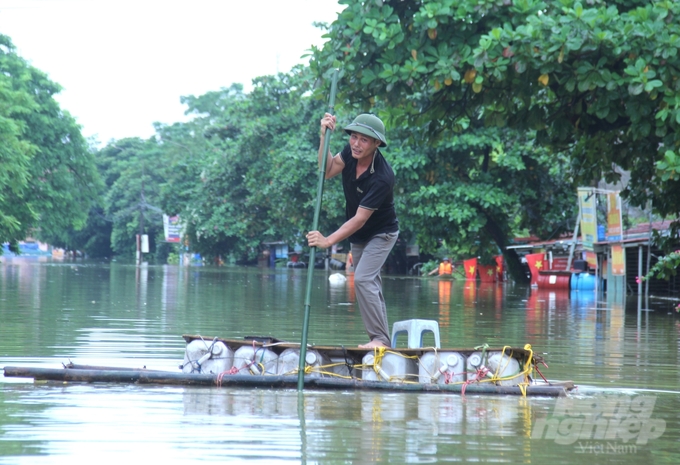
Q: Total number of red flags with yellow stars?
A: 4